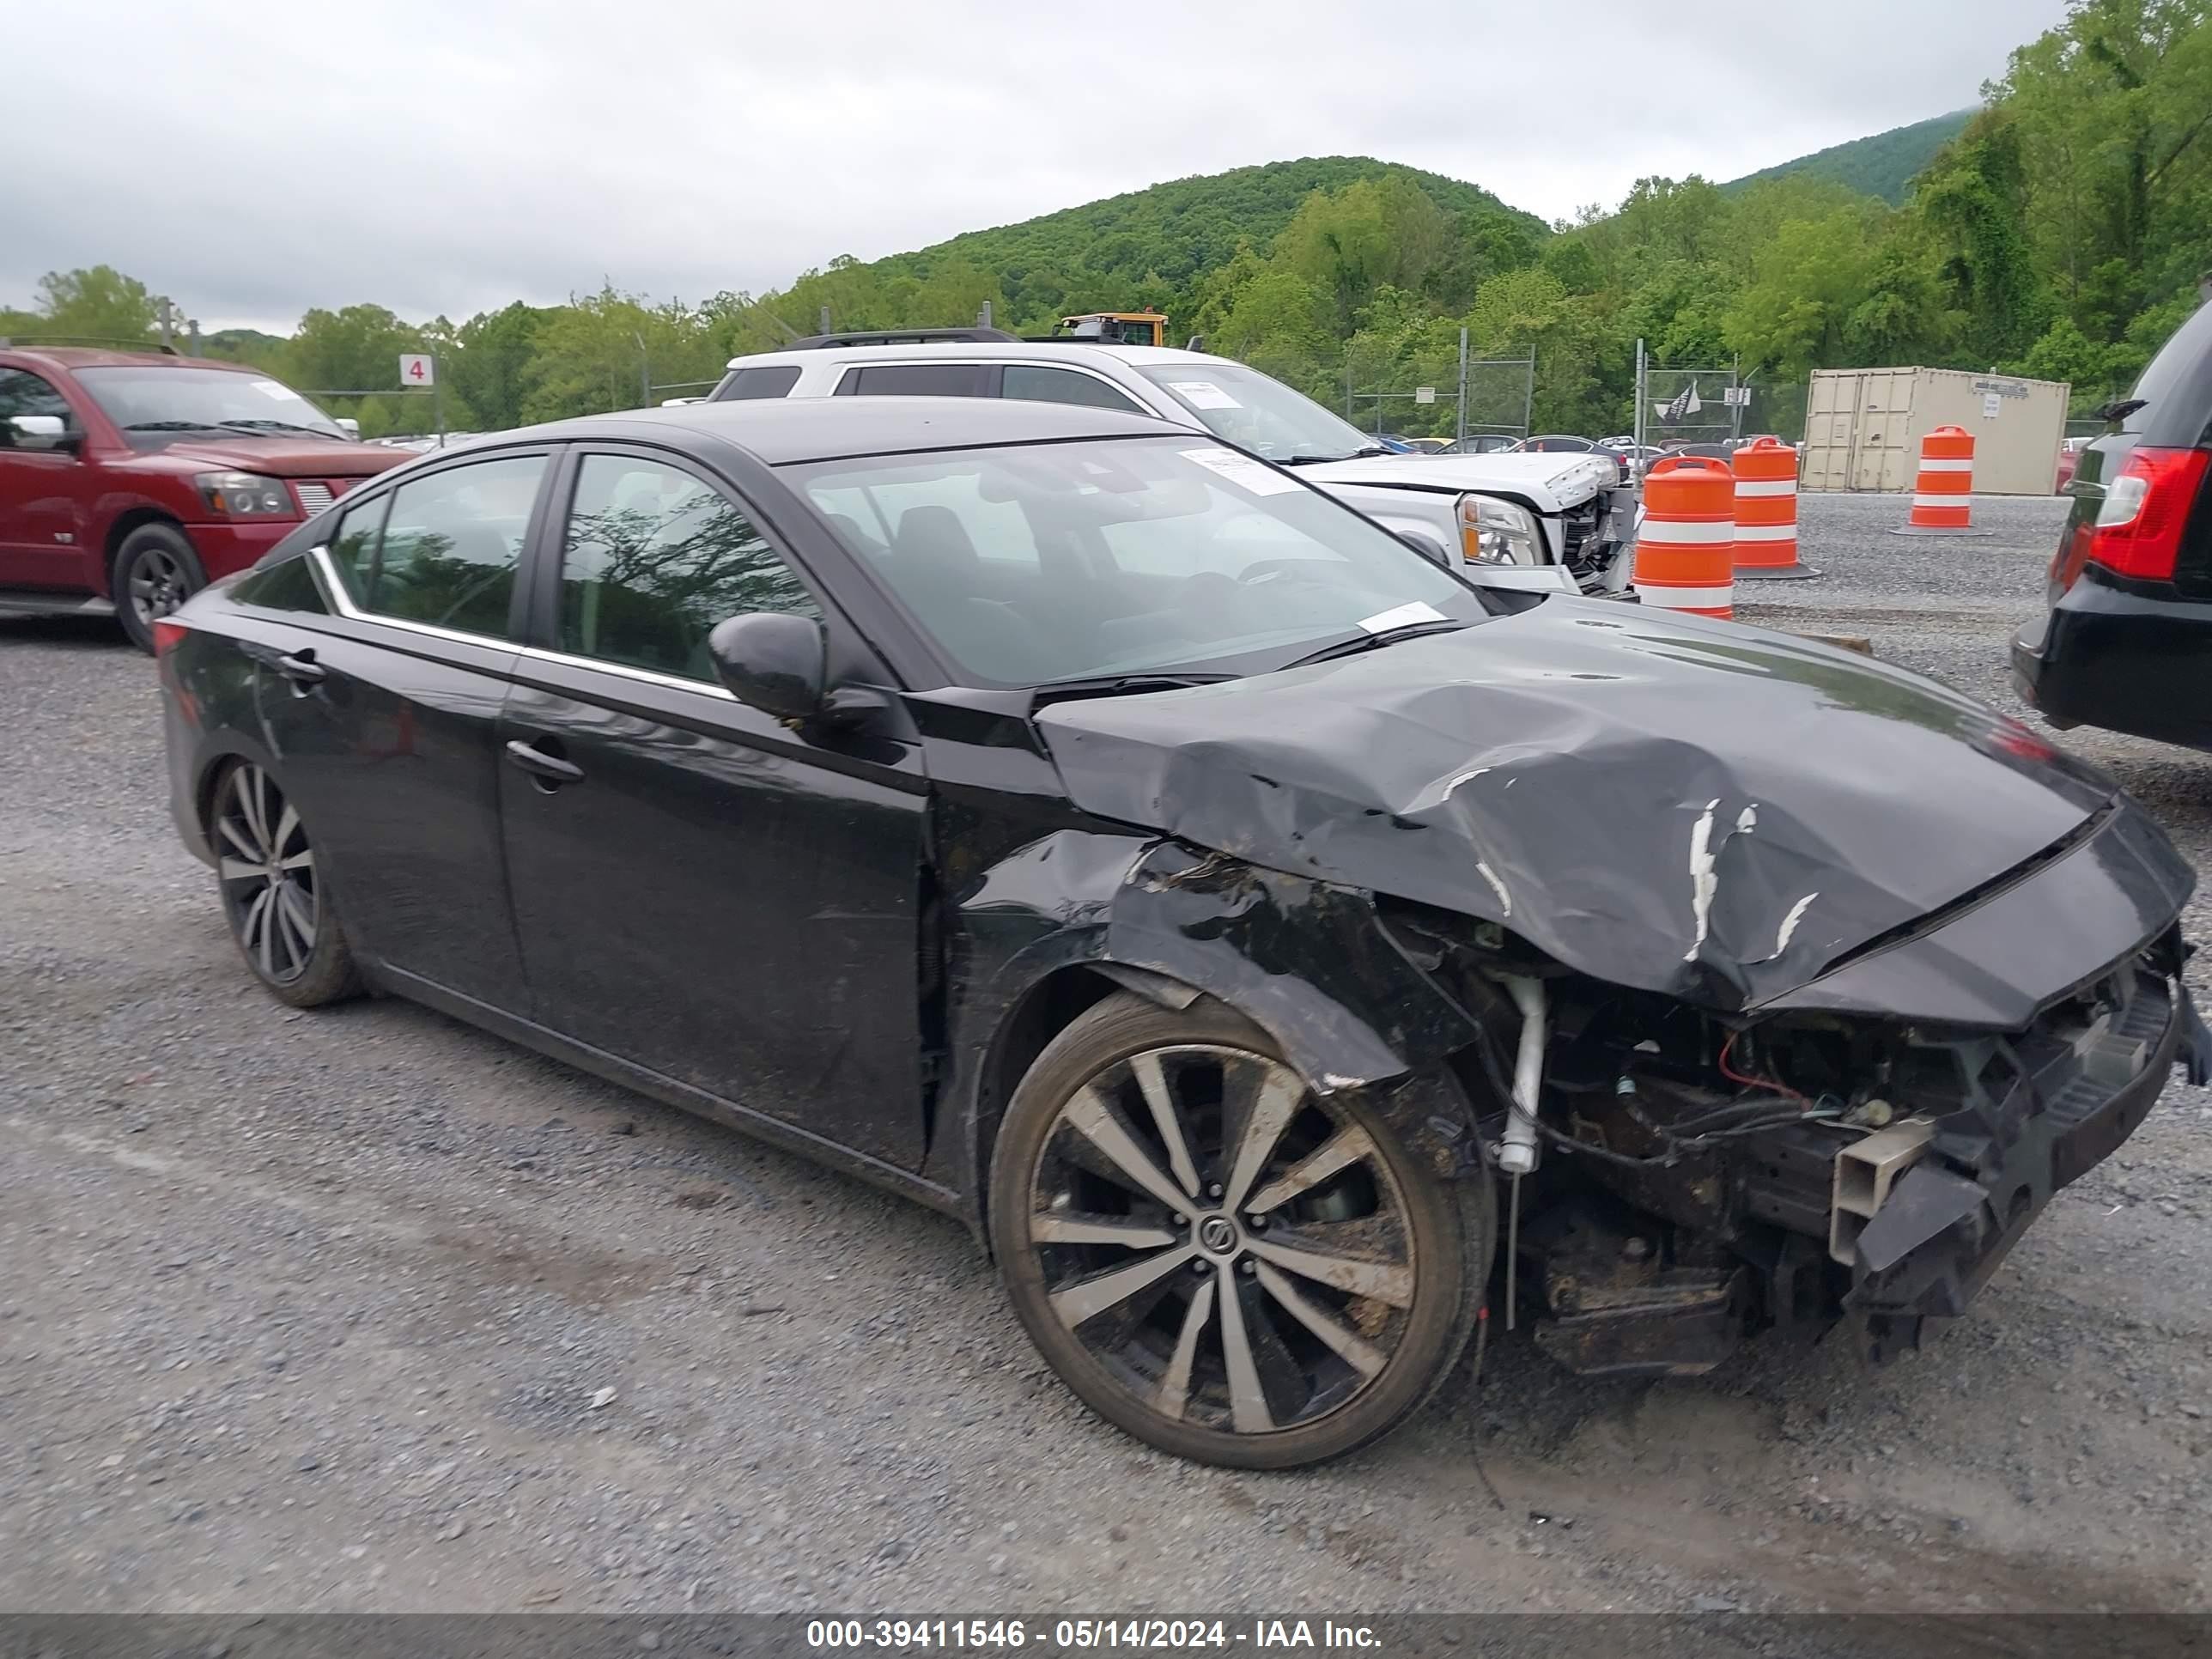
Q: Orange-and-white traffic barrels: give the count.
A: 3